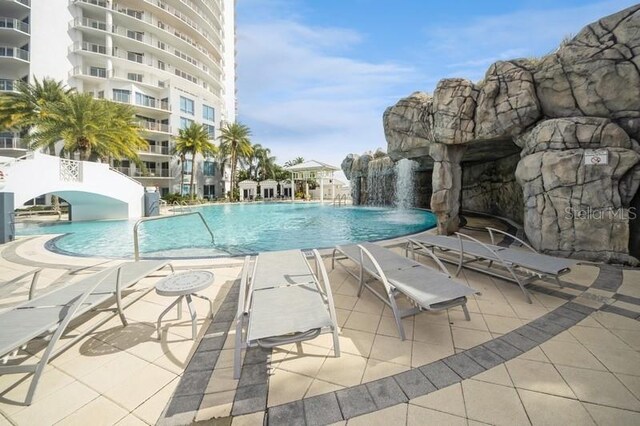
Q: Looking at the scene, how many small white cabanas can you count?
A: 3